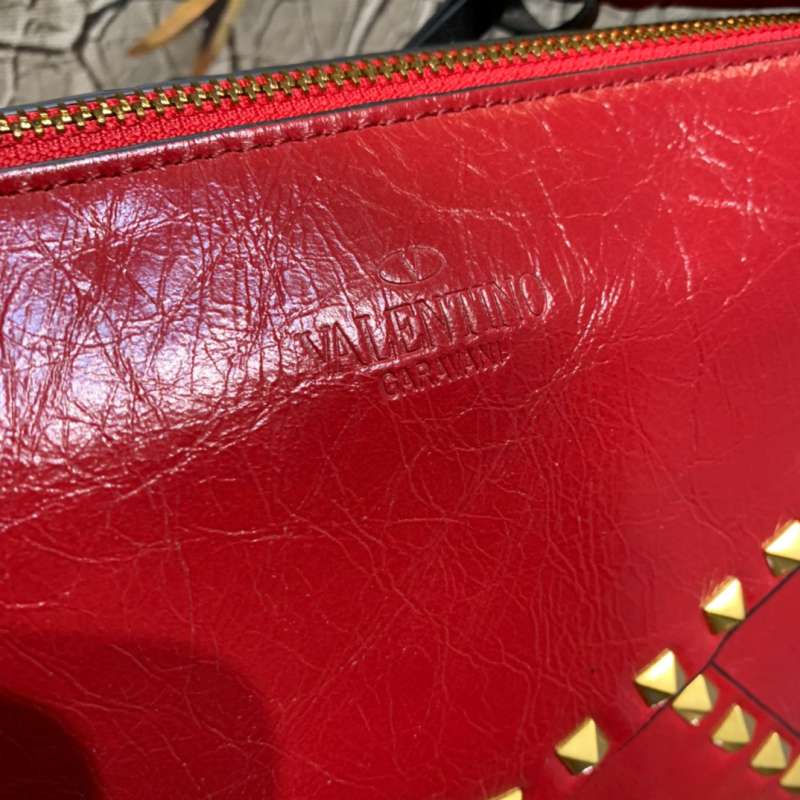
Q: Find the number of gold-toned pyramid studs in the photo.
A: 9